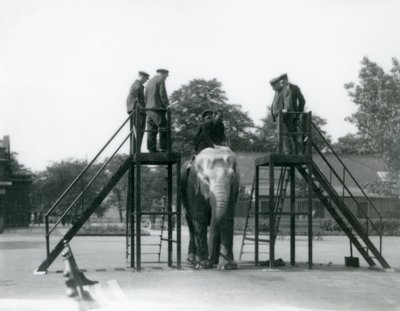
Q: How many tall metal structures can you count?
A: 2